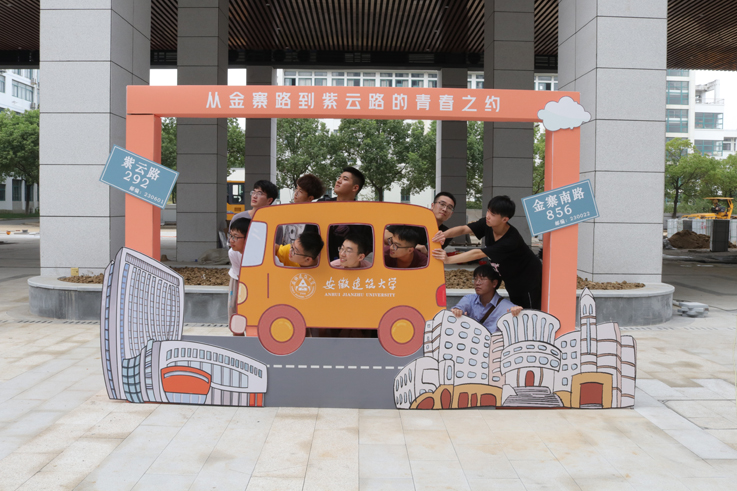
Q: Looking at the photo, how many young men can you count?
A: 10